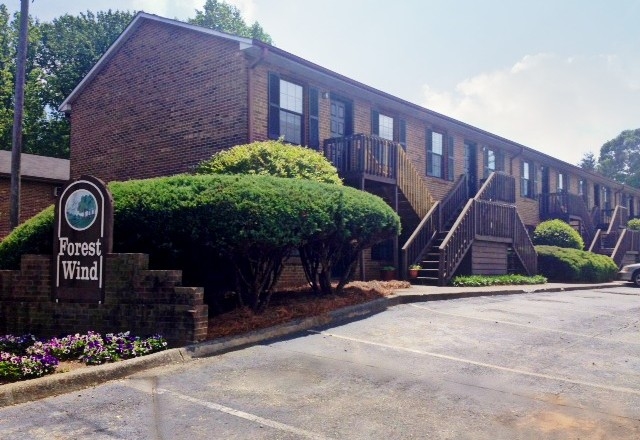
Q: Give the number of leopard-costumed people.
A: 0